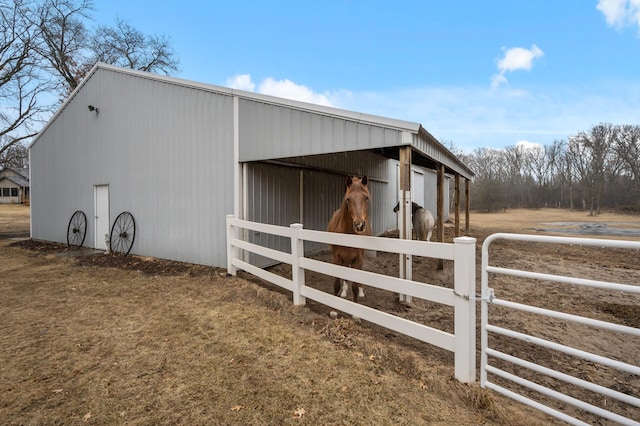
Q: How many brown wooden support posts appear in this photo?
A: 4